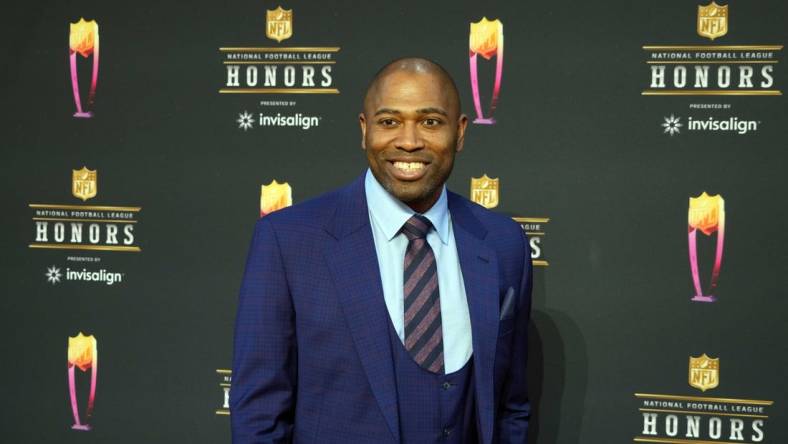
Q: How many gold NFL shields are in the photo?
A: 5